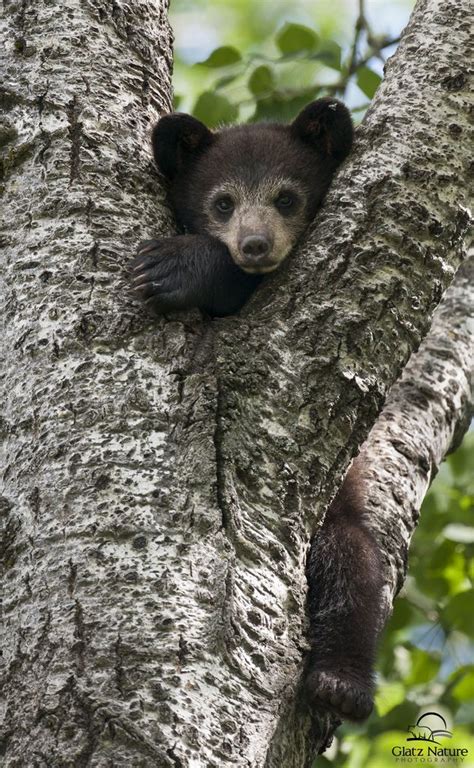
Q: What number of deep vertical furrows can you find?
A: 1